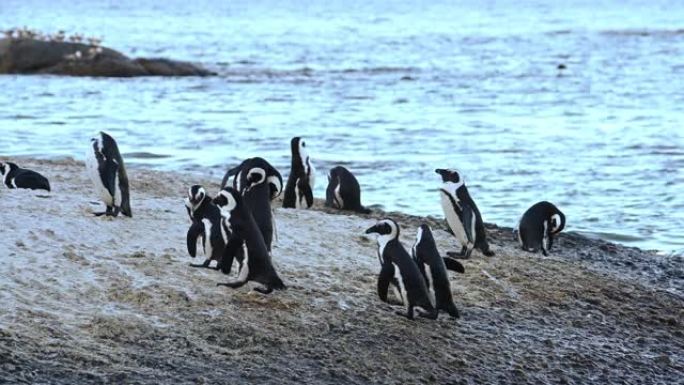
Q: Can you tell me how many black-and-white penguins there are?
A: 12